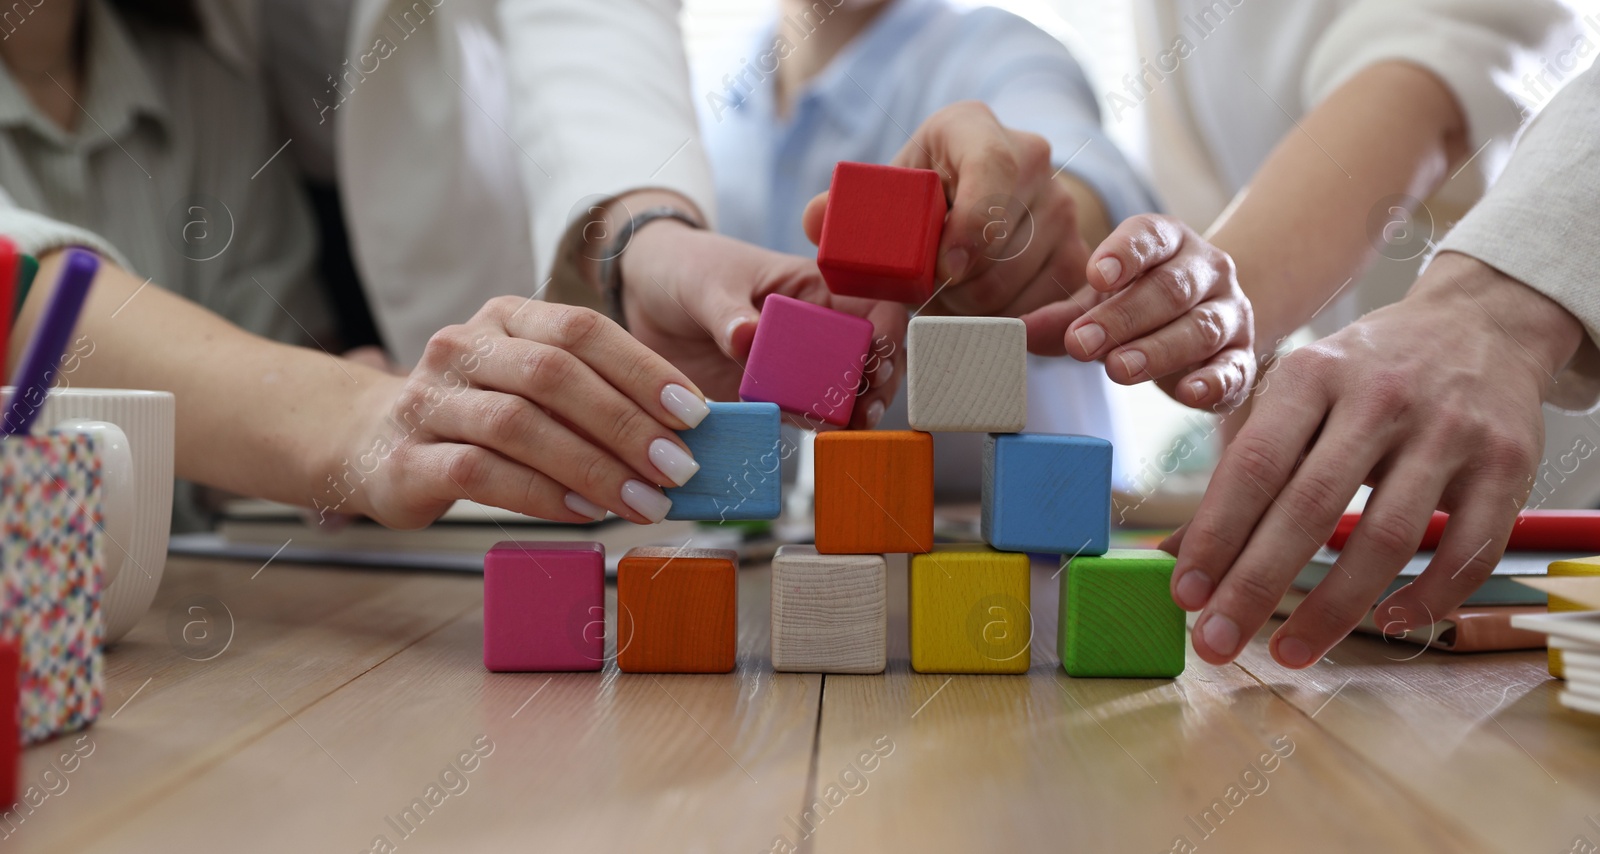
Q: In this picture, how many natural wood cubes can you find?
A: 2